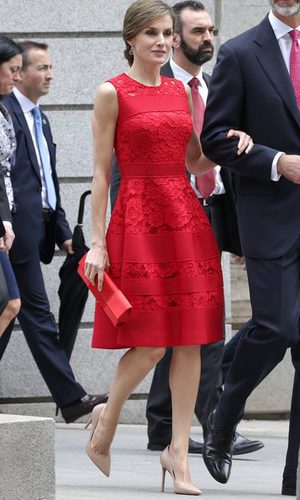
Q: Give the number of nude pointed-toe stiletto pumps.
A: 2